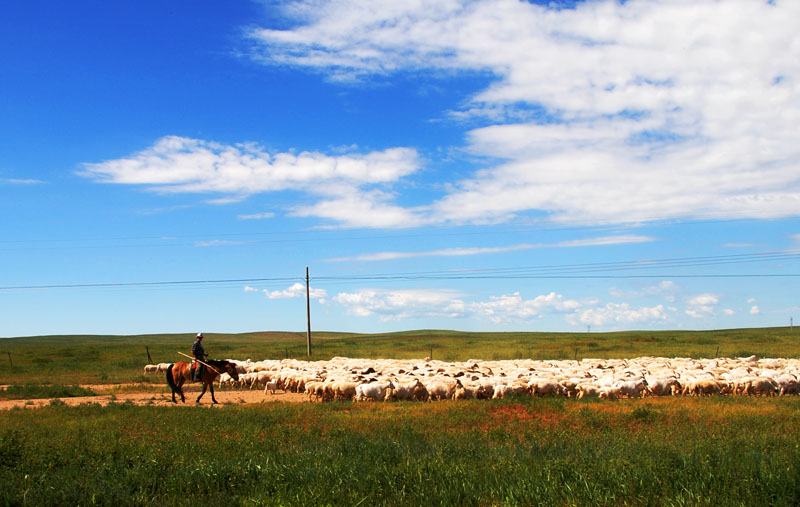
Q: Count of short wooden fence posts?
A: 6